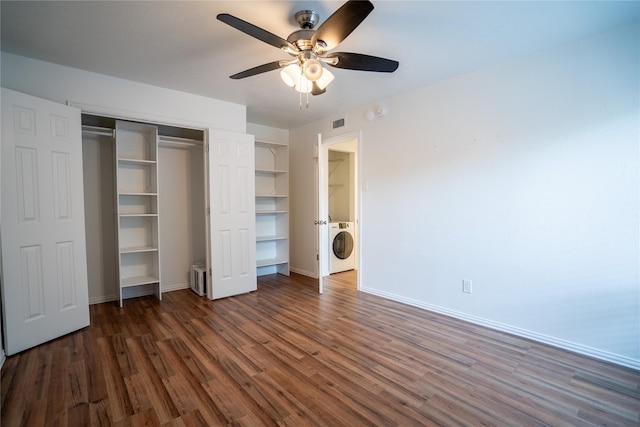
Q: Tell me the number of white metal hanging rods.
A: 2